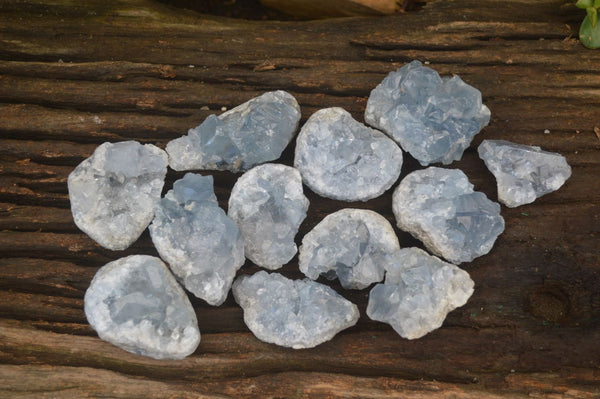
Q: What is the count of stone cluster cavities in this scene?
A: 12